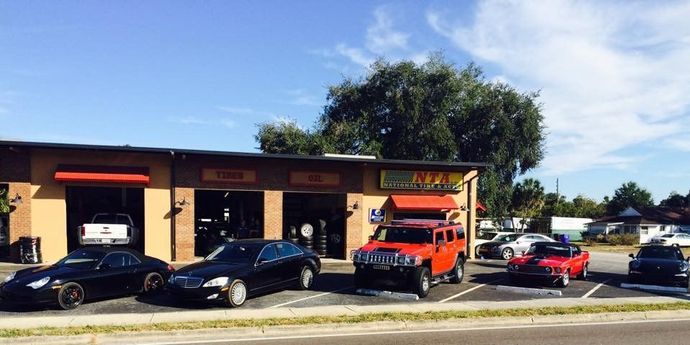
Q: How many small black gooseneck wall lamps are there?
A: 4